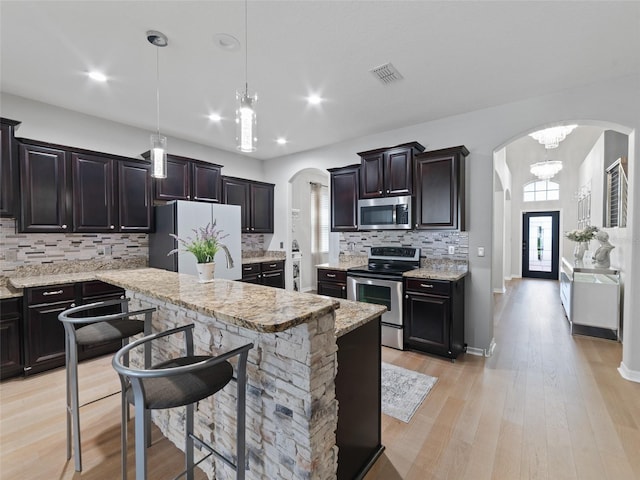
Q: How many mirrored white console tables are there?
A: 1